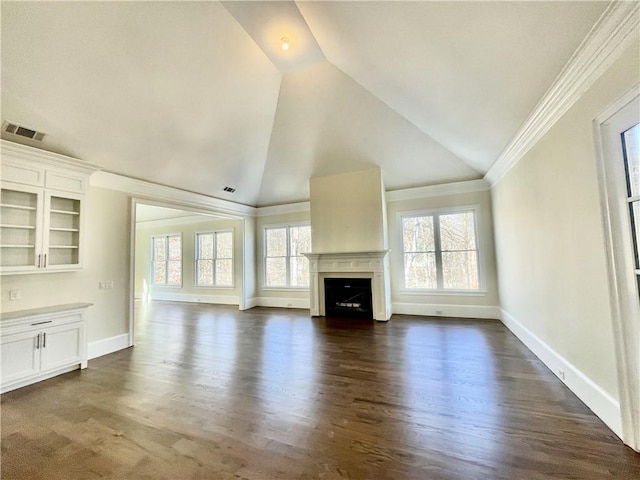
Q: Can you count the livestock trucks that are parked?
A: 0